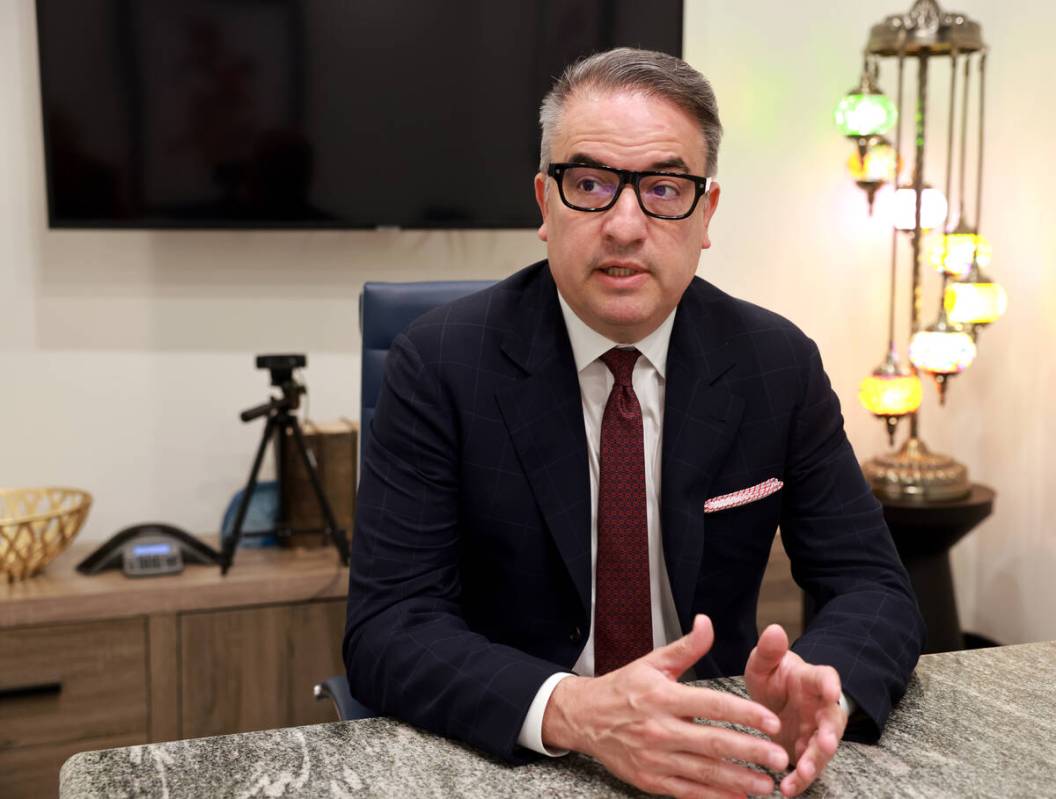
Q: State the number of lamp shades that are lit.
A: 7